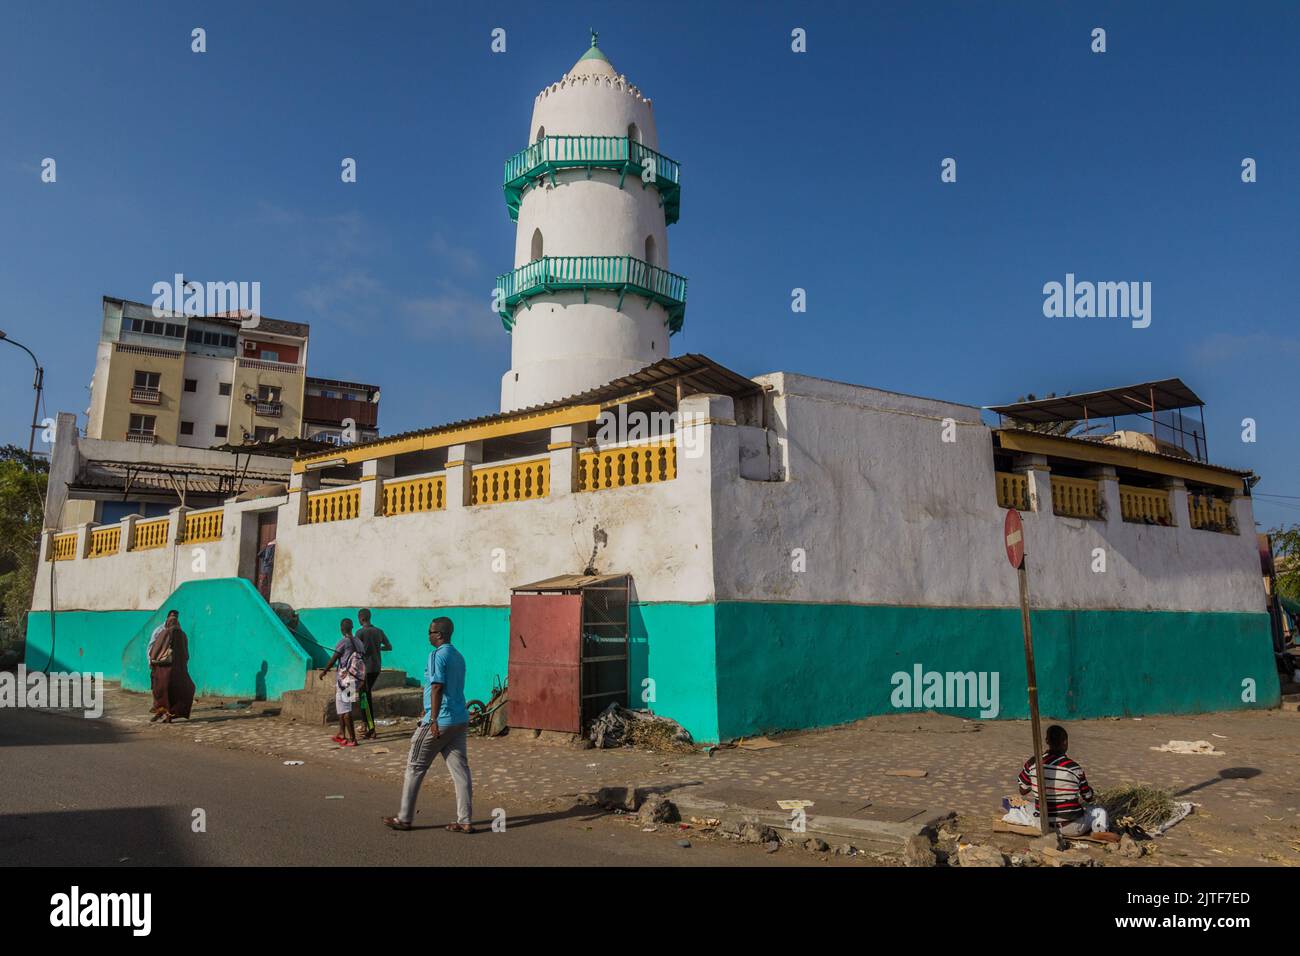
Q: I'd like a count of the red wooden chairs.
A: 0